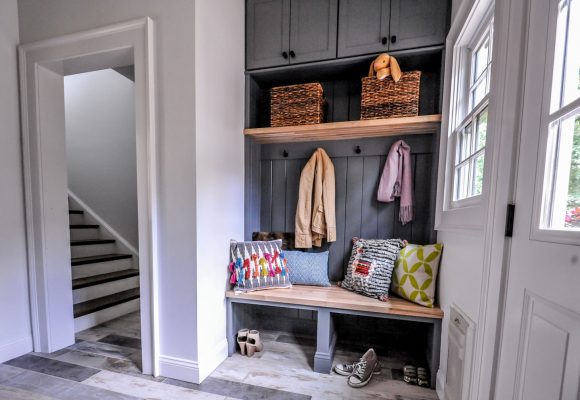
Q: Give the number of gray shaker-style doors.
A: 4